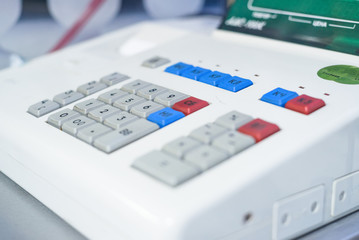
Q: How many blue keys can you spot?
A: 6